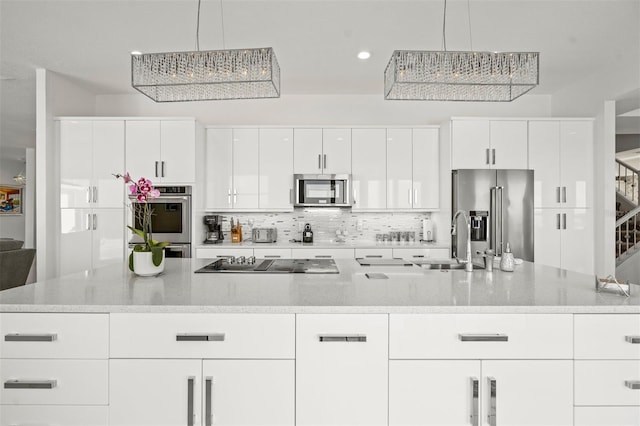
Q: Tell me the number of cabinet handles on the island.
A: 11